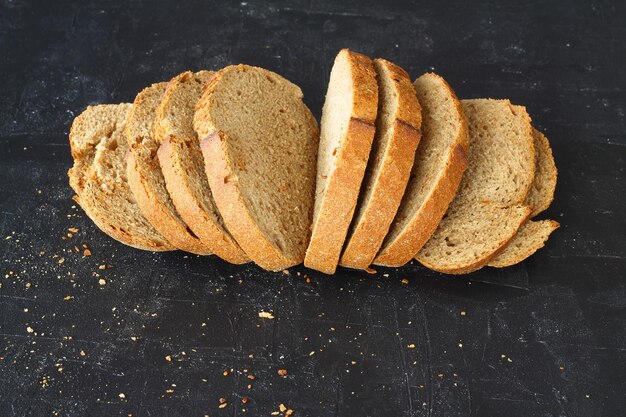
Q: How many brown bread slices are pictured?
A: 9